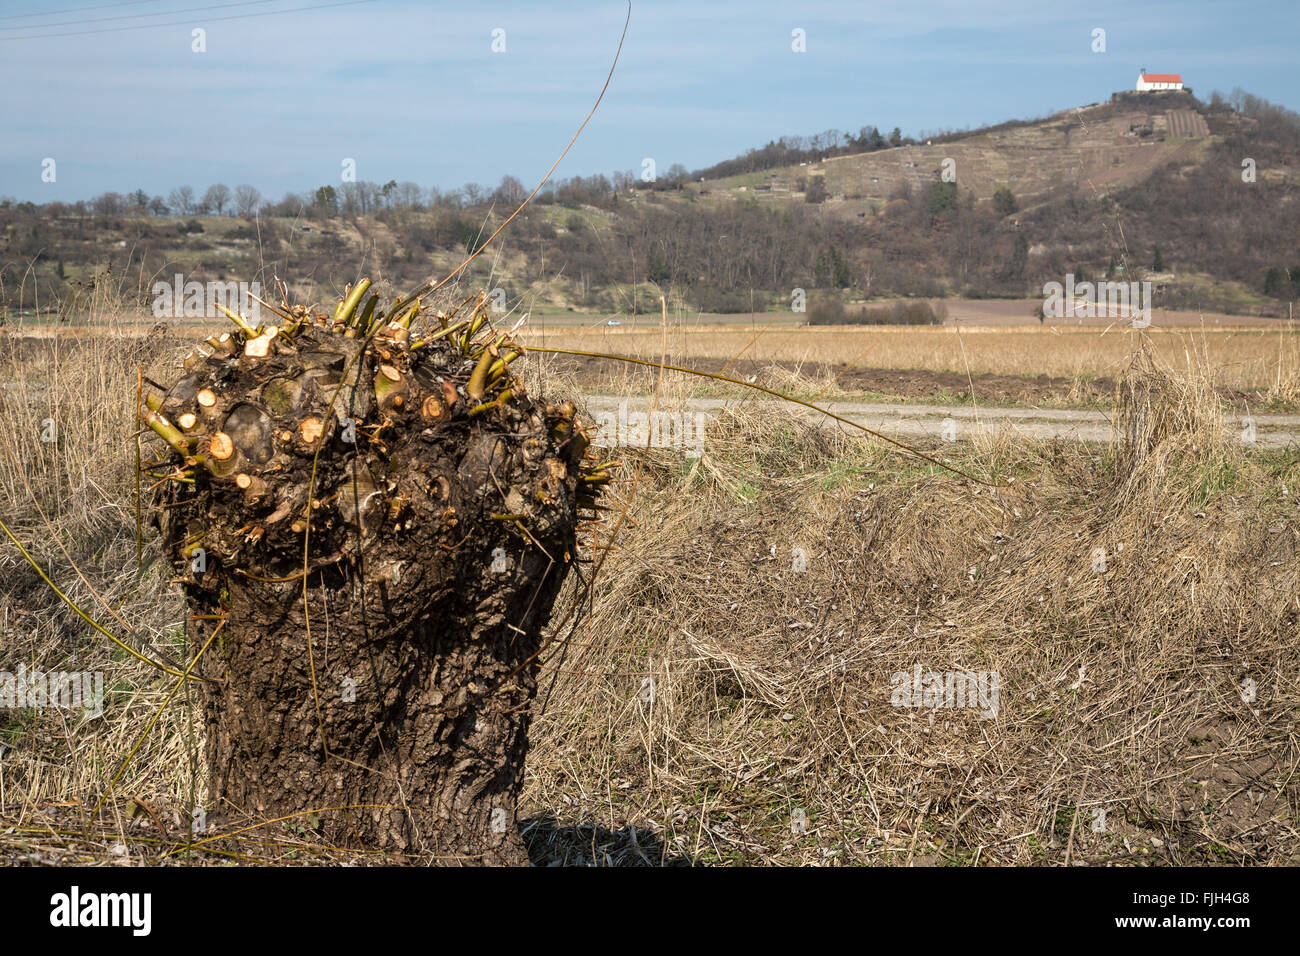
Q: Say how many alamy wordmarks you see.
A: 6